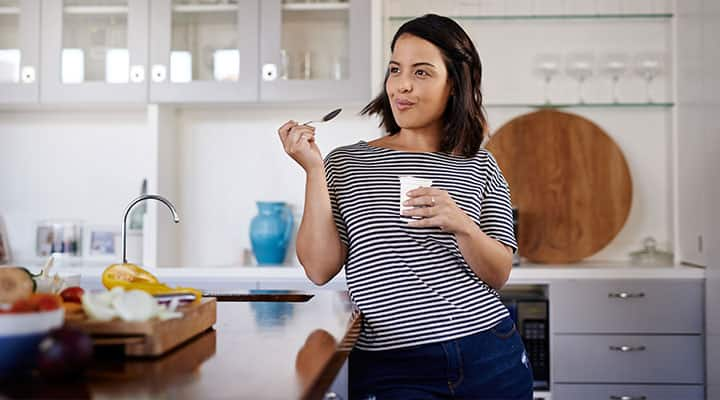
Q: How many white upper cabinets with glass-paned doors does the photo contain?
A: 4